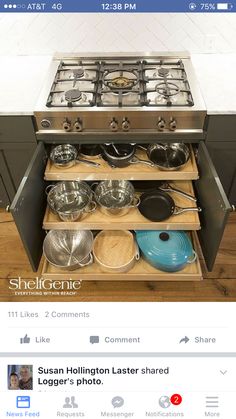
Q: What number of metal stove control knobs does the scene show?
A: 6